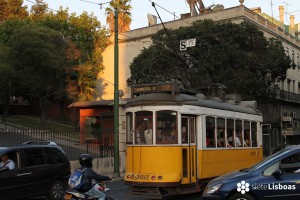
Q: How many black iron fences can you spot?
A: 1